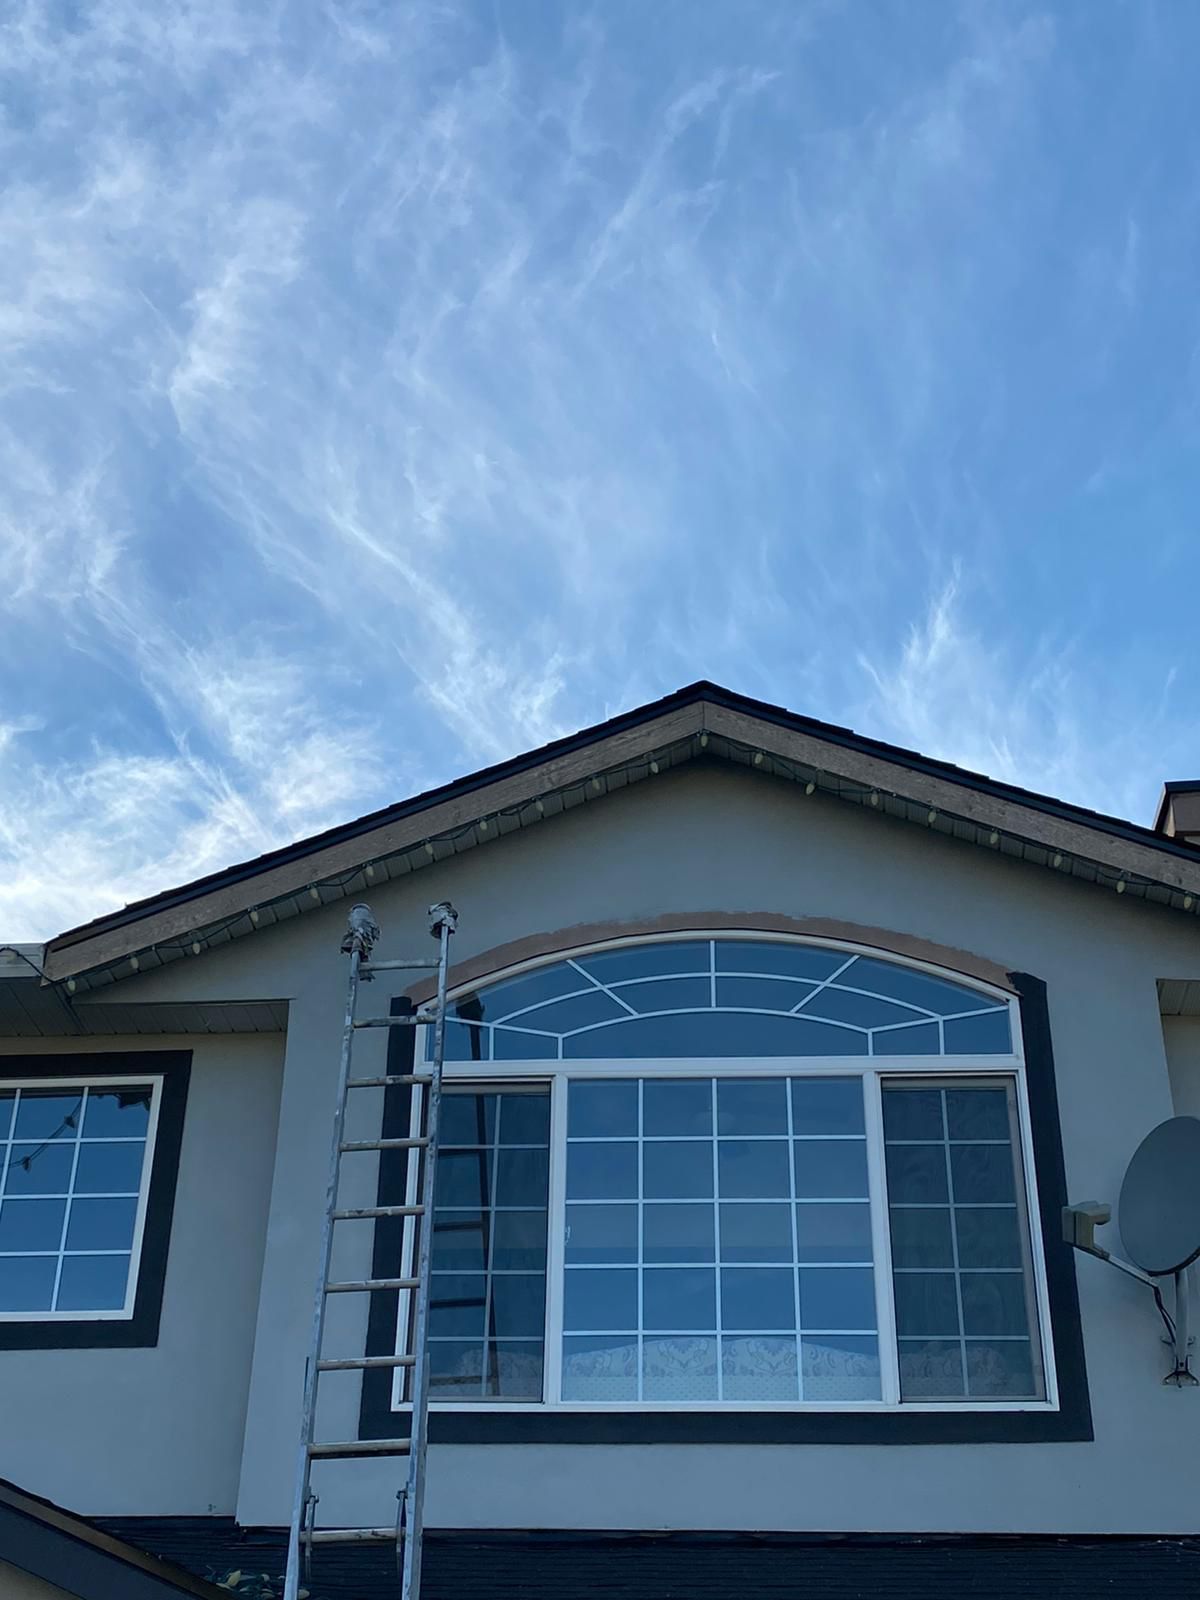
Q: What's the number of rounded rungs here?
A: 9